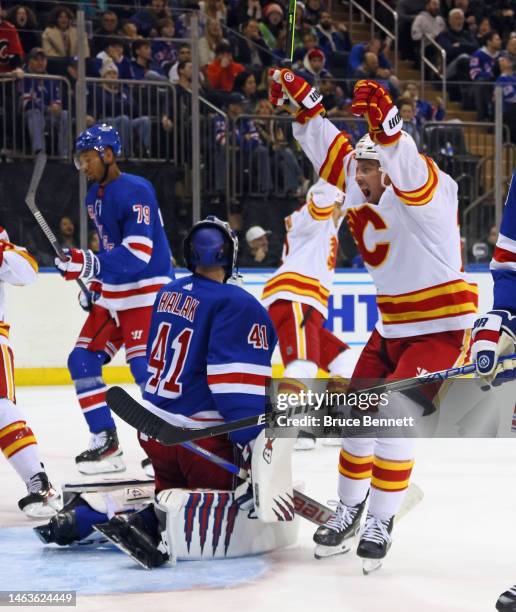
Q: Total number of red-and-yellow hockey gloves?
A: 2